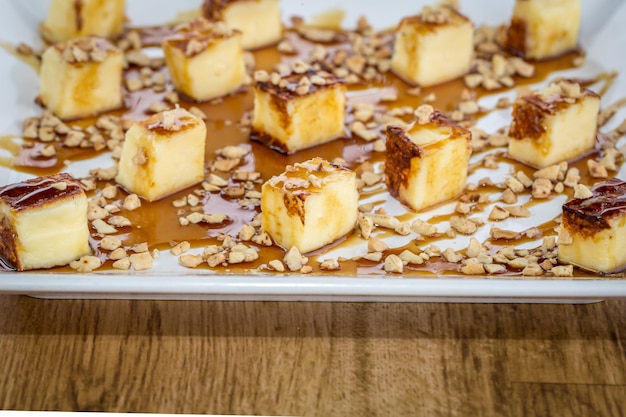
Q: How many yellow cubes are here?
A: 13